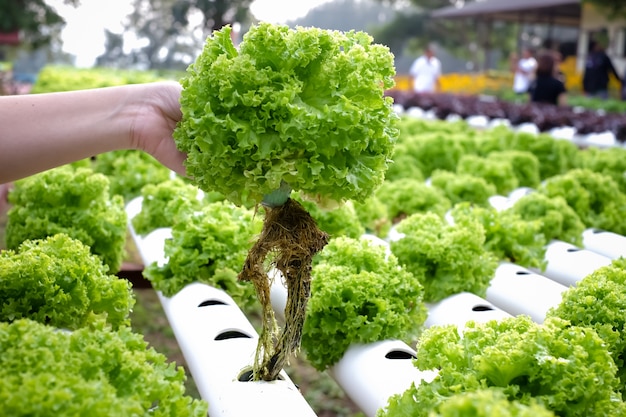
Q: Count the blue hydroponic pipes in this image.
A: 0